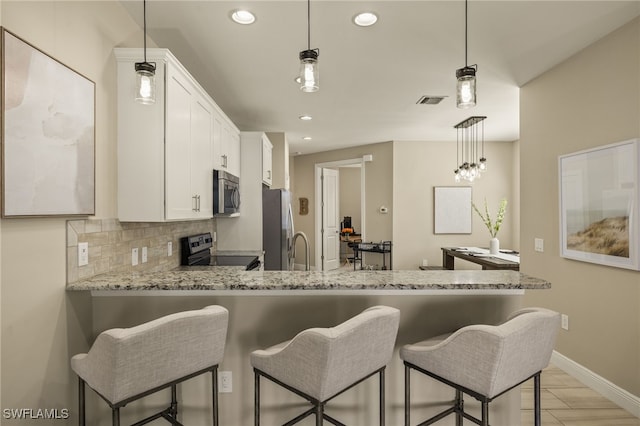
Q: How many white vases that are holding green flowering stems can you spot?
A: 1